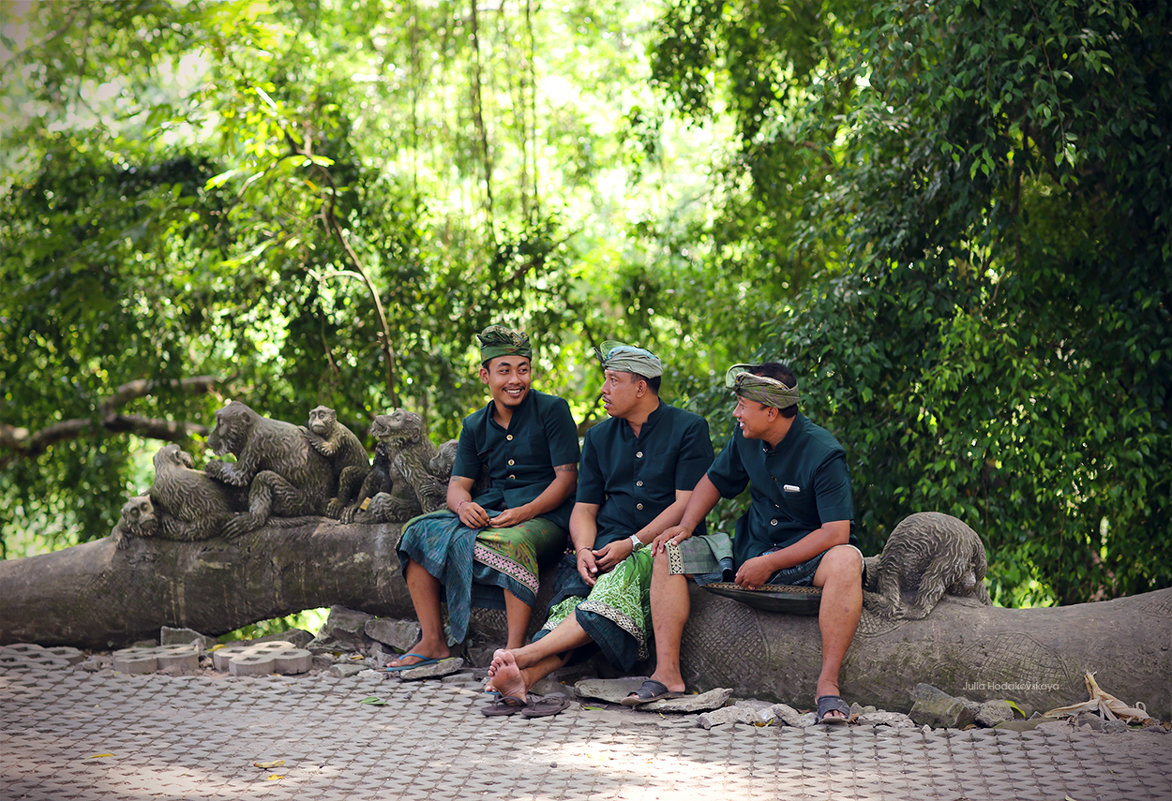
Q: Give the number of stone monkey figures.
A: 7